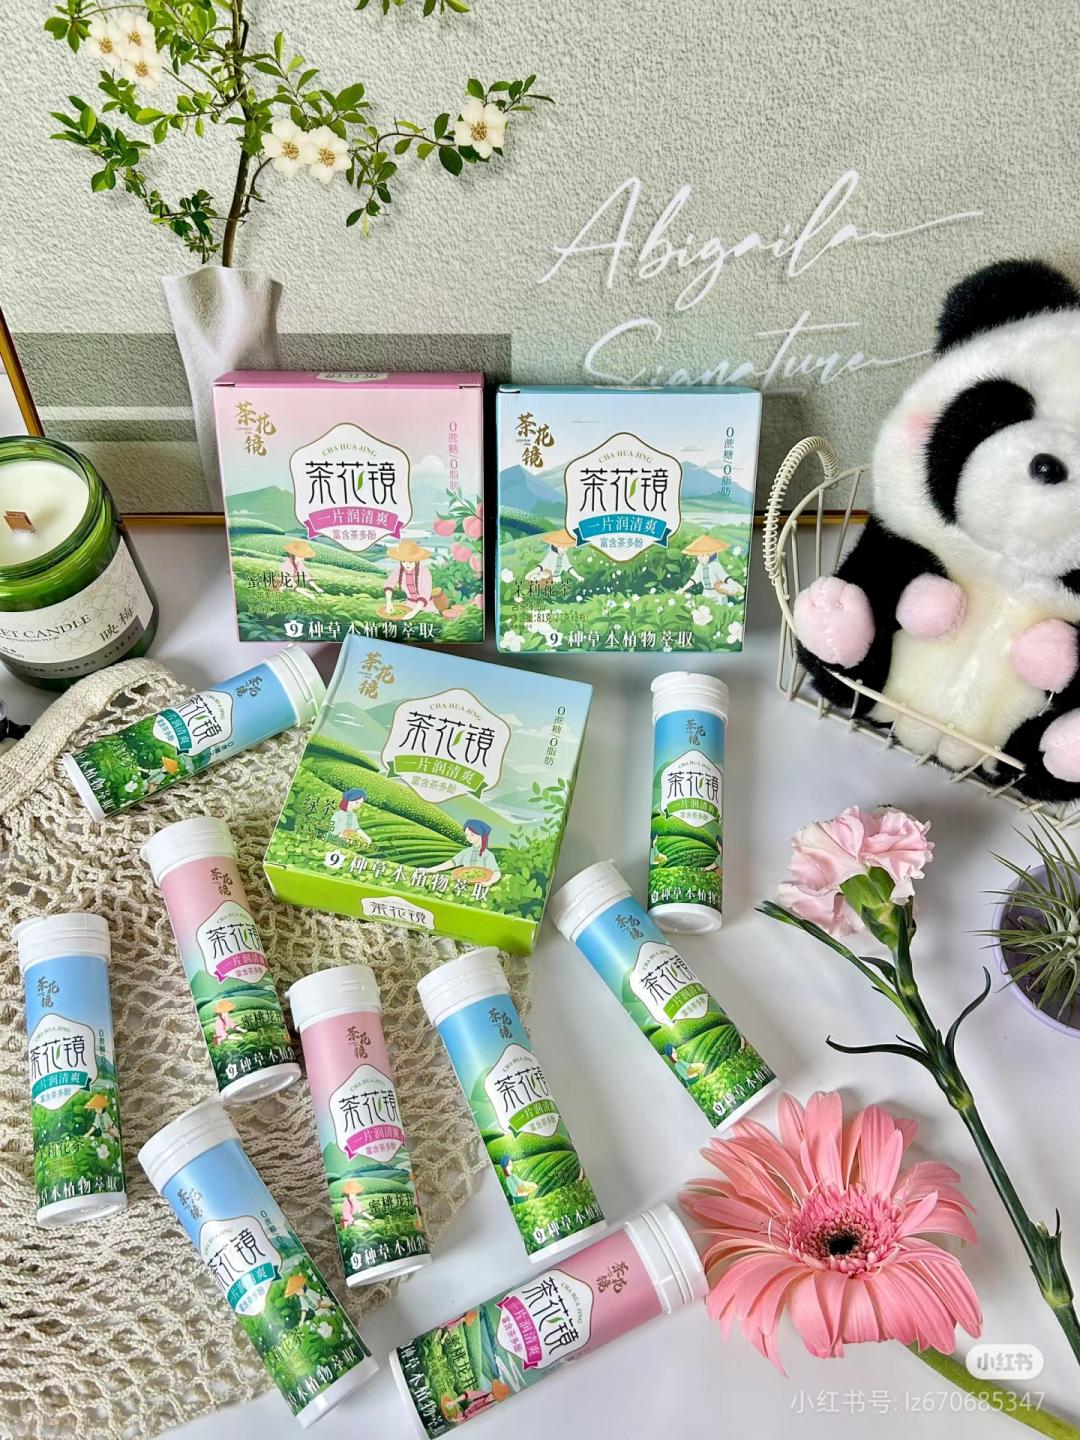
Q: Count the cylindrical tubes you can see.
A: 9